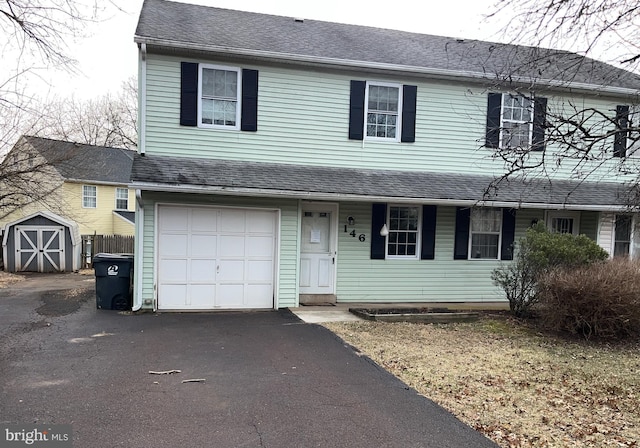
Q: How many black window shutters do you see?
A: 11